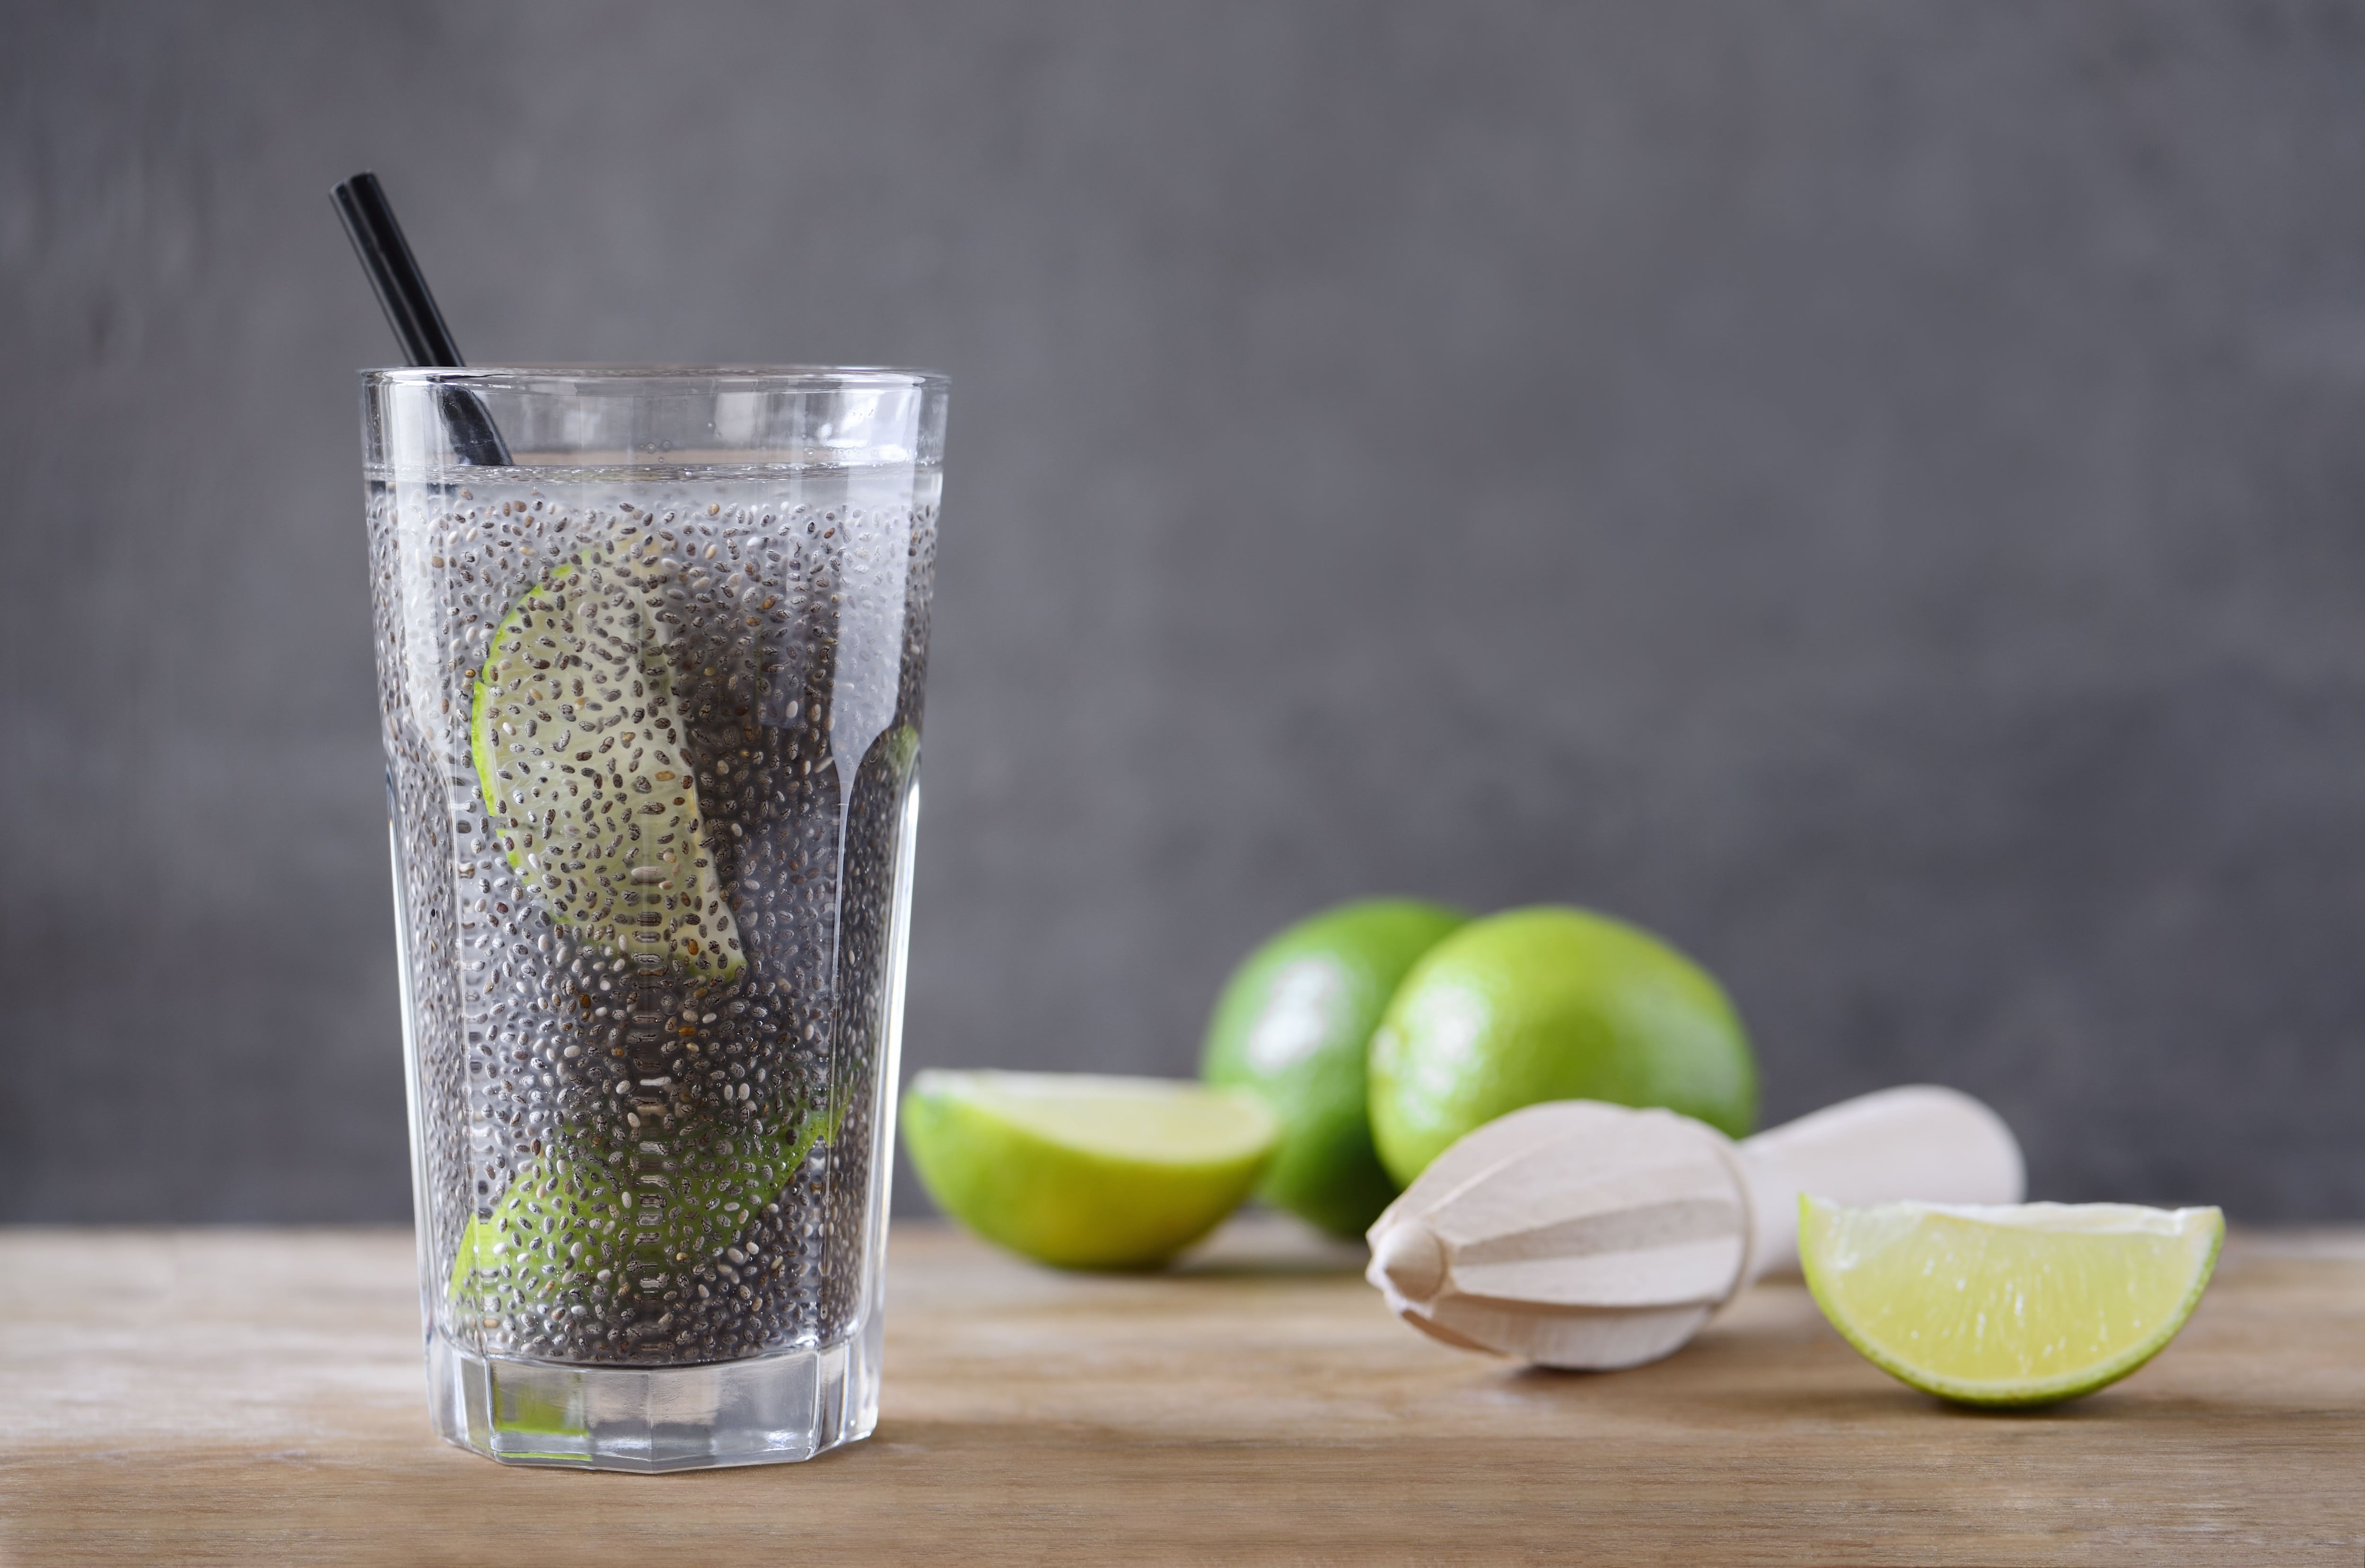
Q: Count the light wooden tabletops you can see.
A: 1